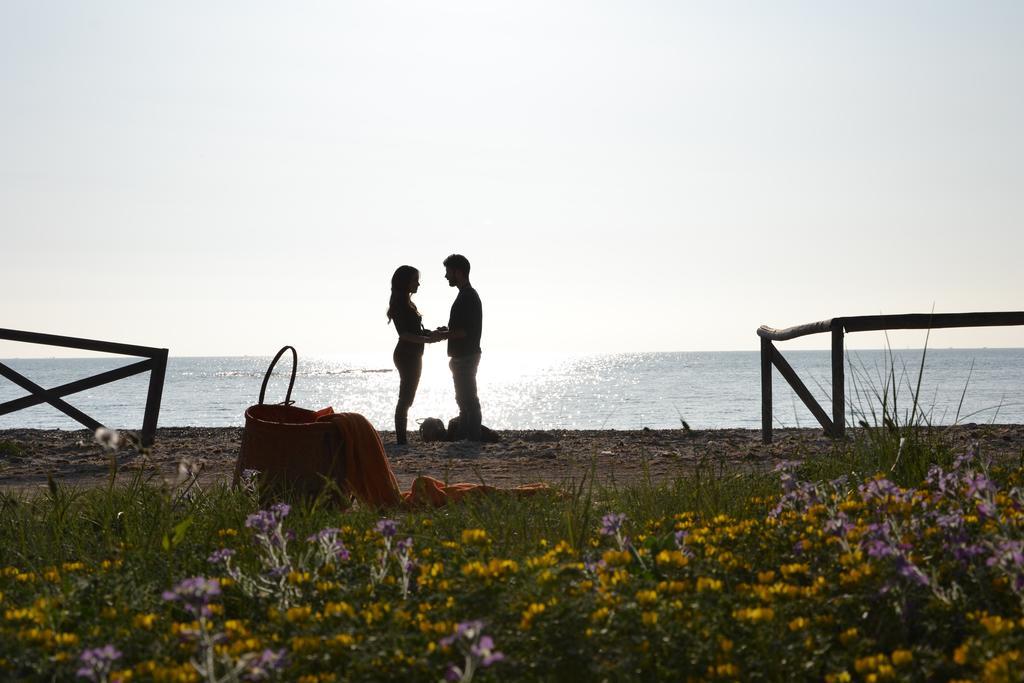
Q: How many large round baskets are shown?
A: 1